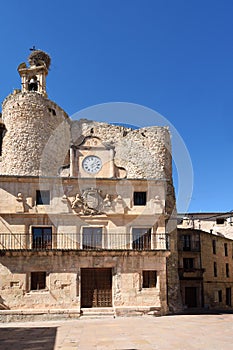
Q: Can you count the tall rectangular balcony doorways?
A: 3